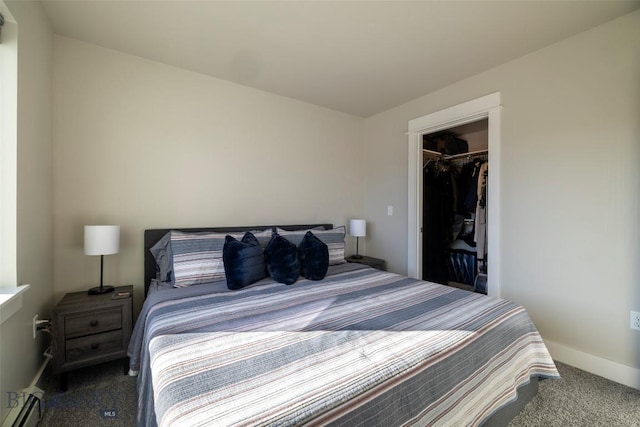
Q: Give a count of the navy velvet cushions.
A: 3